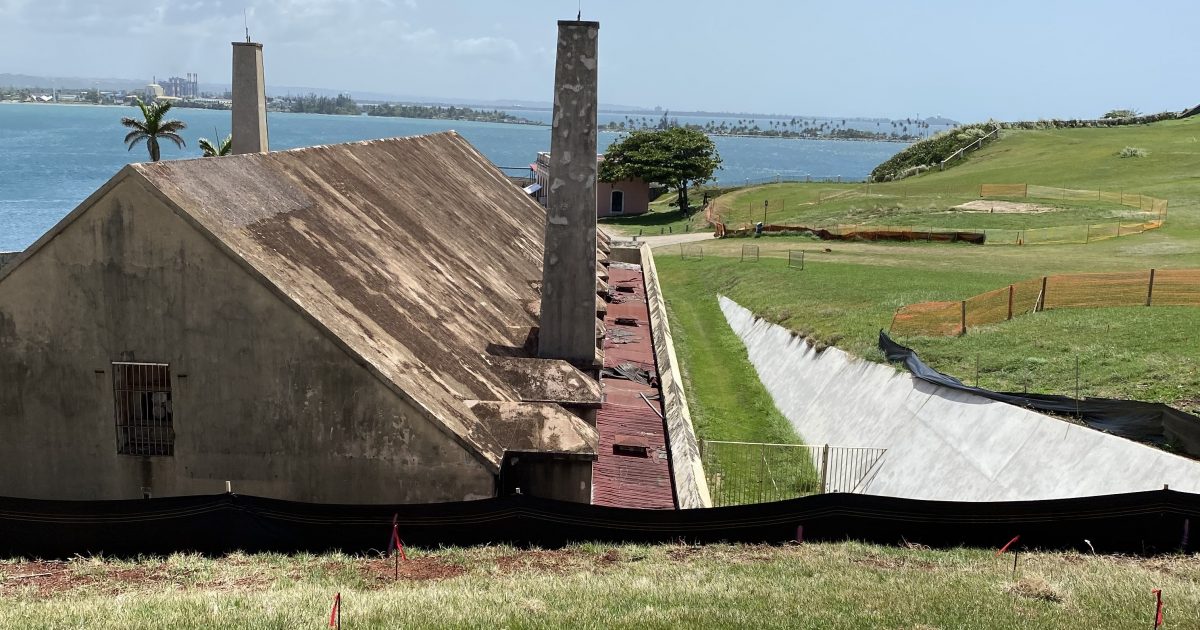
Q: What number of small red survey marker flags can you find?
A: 4